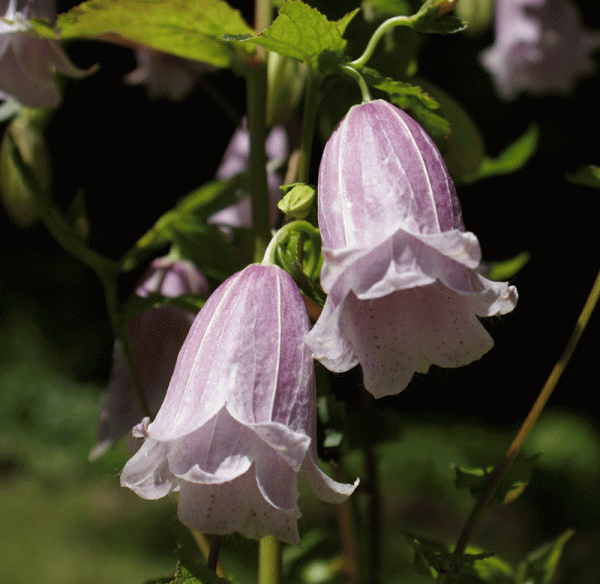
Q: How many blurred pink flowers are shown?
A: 5